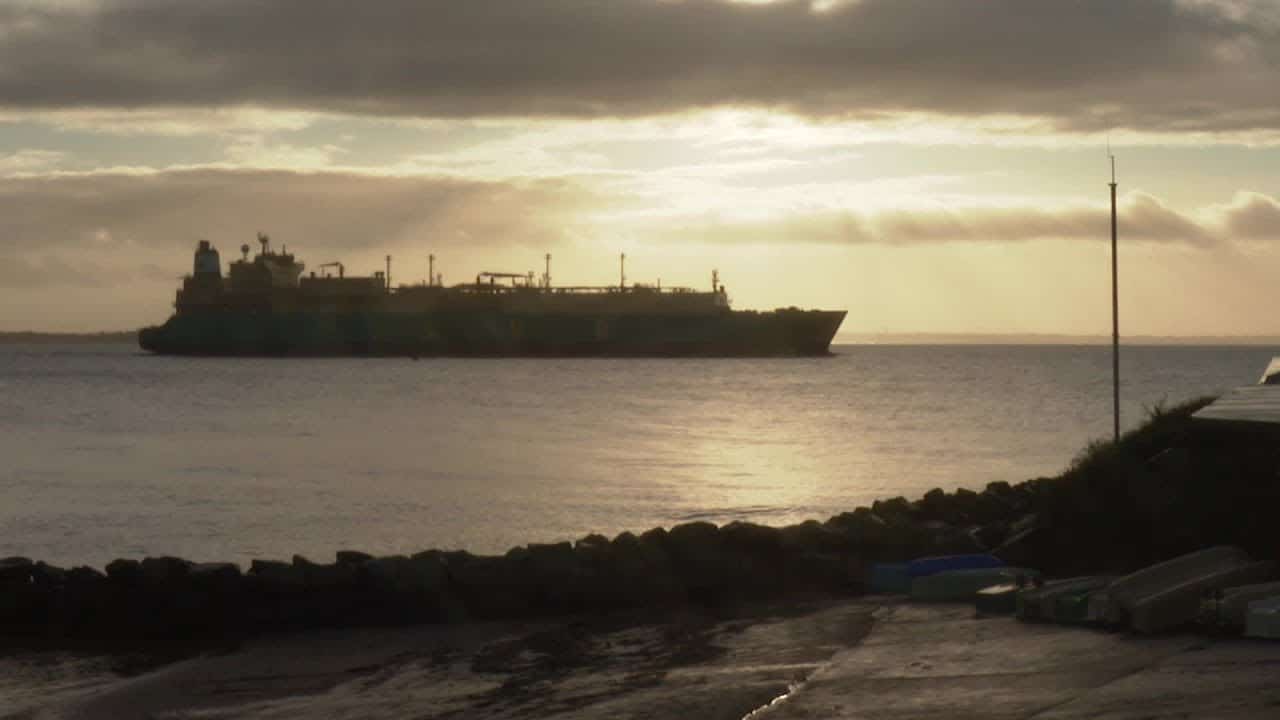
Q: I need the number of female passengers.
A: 0